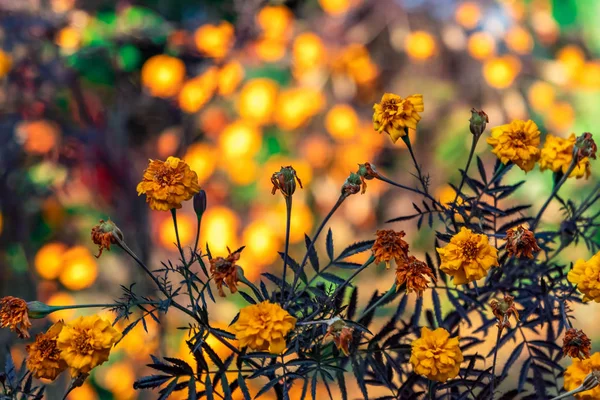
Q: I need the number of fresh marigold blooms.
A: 11